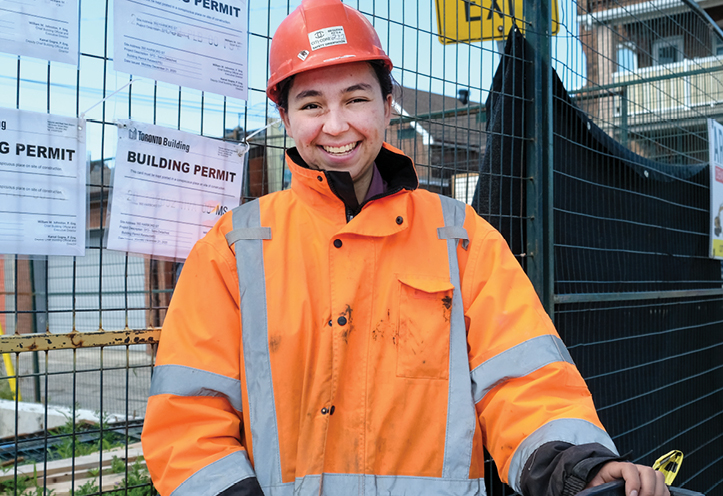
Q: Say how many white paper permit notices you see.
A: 4